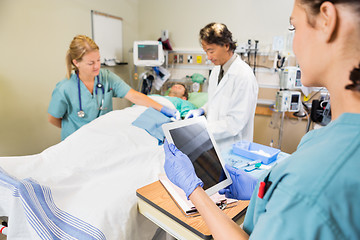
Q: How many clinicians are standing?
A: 3